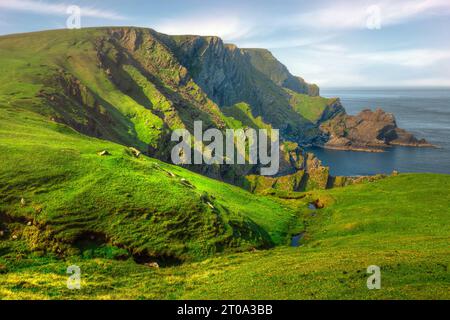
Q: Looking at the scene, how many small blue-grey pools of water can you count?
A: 2